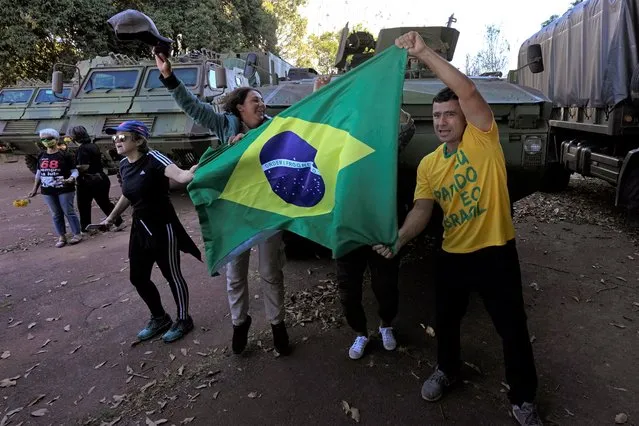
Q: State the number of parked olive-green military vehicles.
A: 4